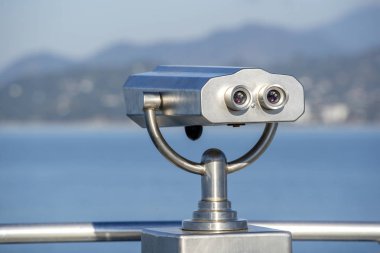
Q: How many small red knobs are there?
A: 0